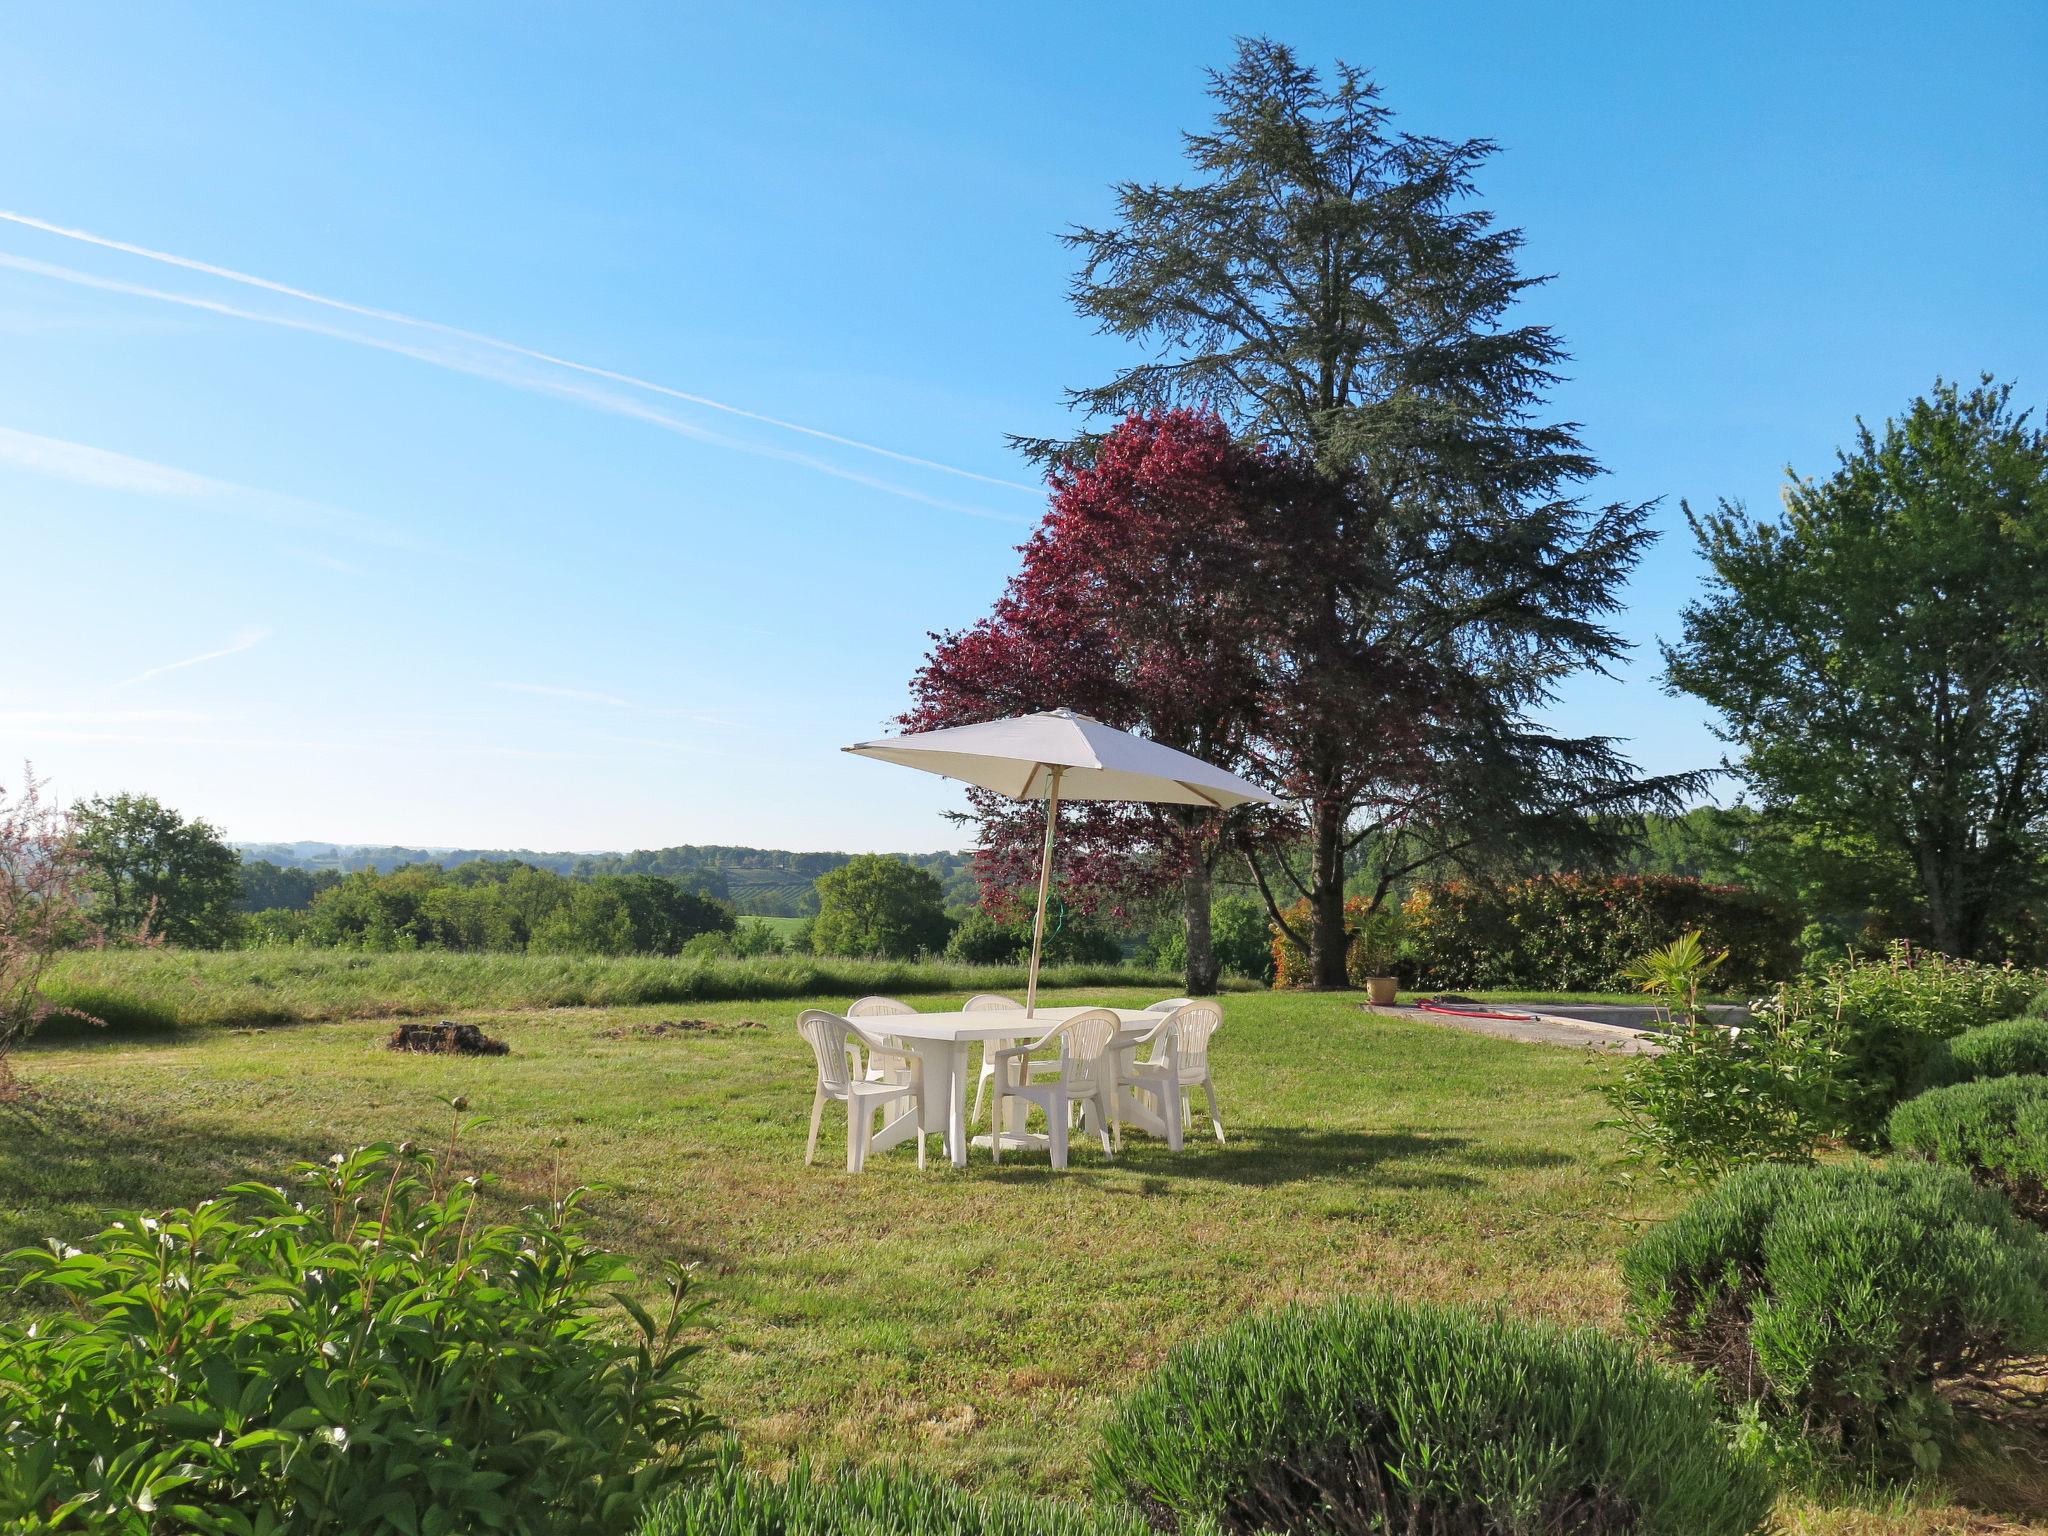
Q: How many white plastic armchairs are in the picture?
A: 6